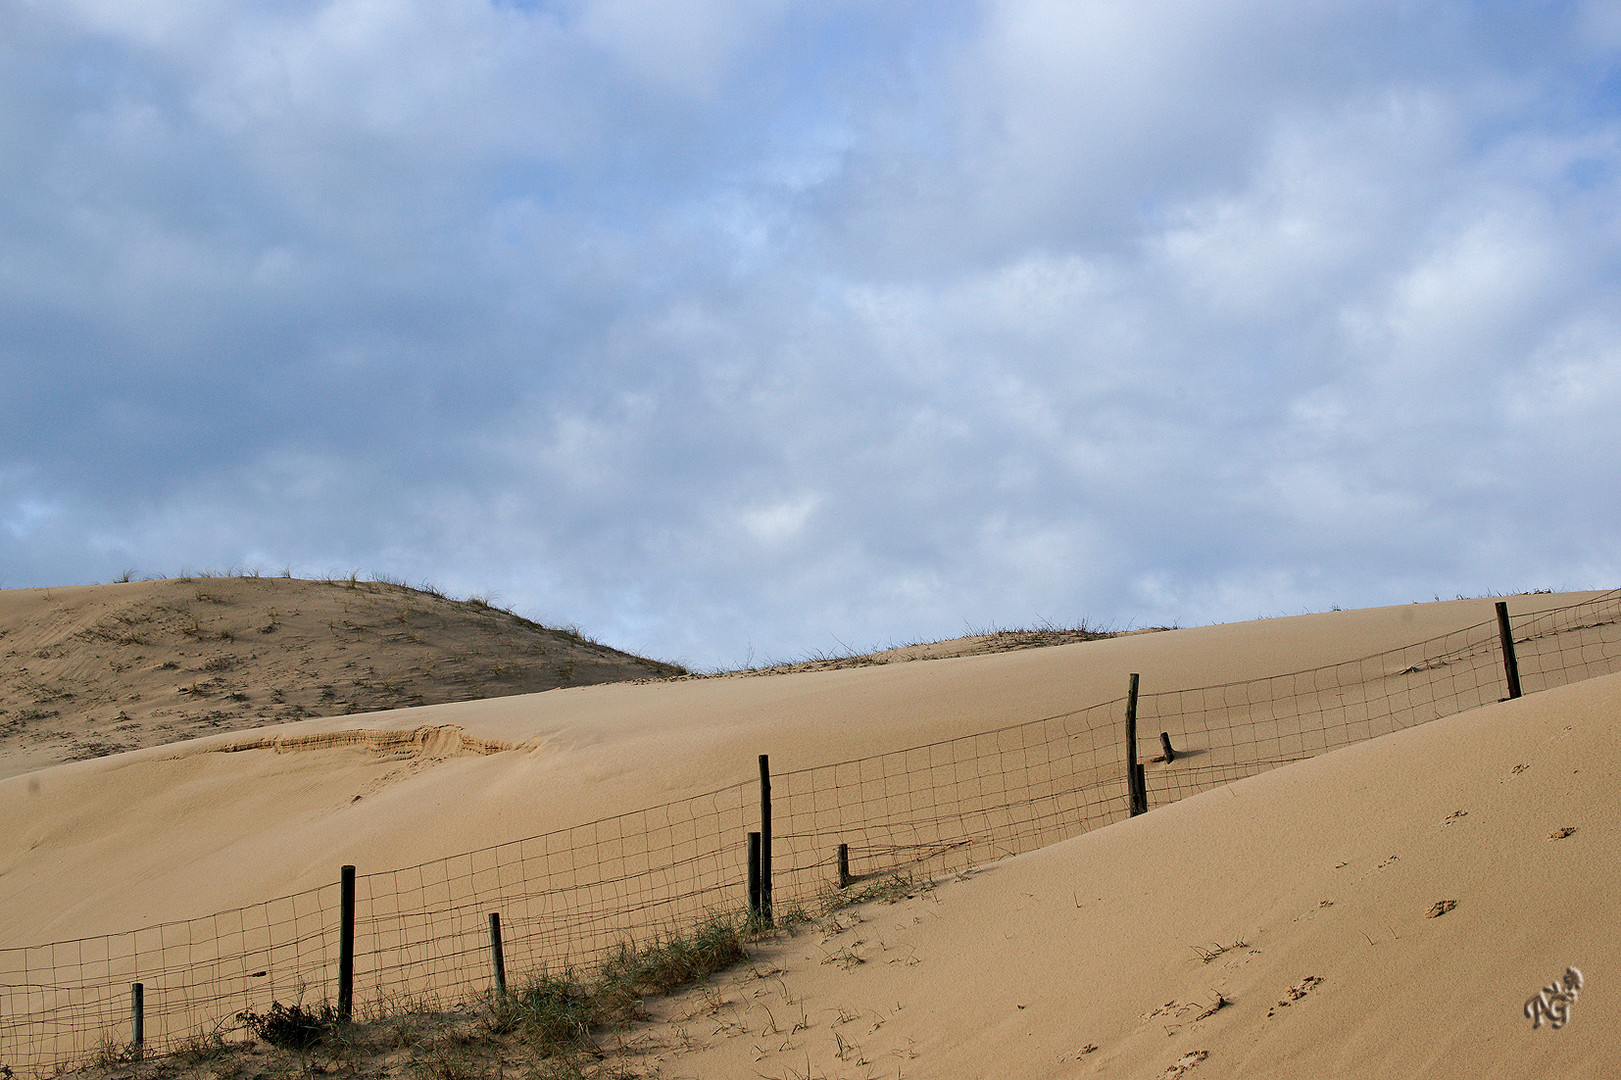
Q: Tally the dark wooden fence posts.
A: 10